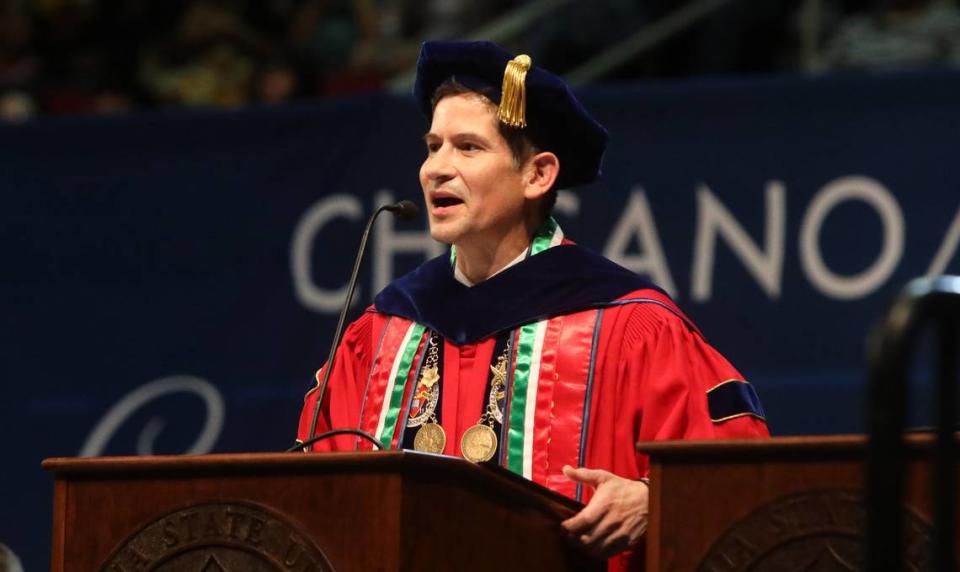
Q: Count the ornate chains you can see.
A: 2